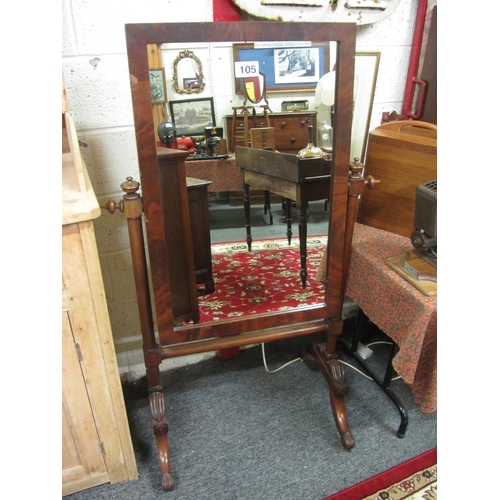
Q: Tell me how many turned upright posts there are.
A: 2